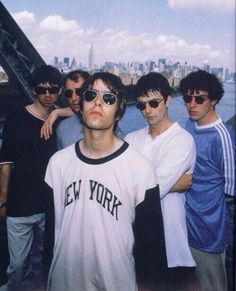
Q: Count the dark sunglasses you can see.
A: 5